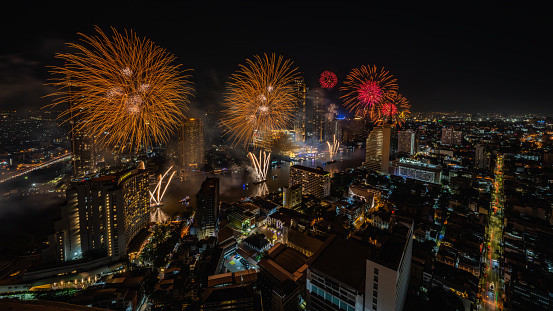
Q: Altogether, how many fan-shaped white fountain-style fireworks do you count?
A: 3